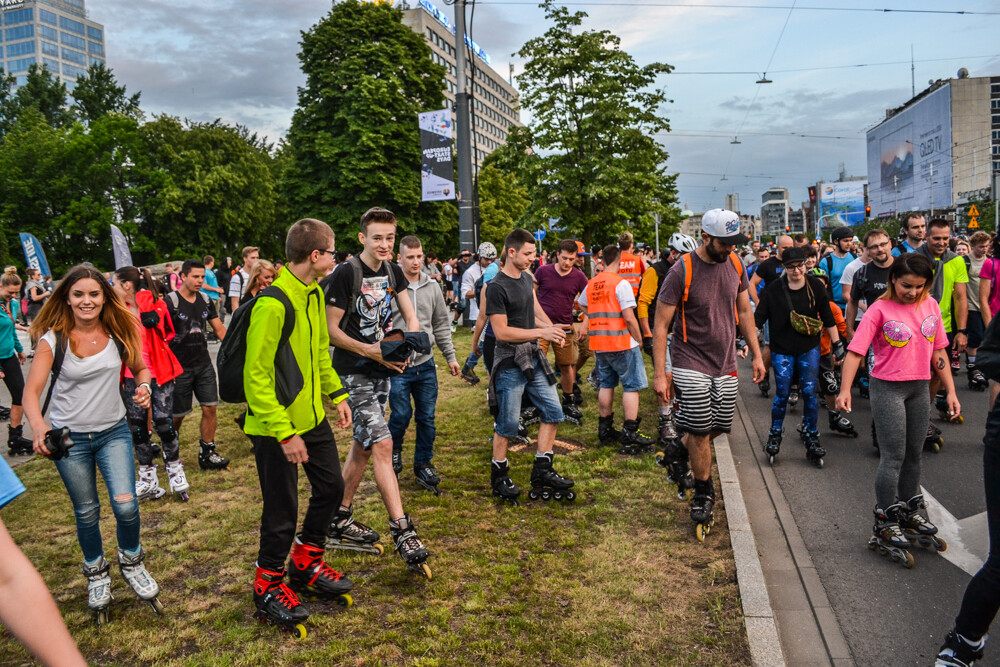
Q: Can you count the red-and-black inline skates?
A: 2